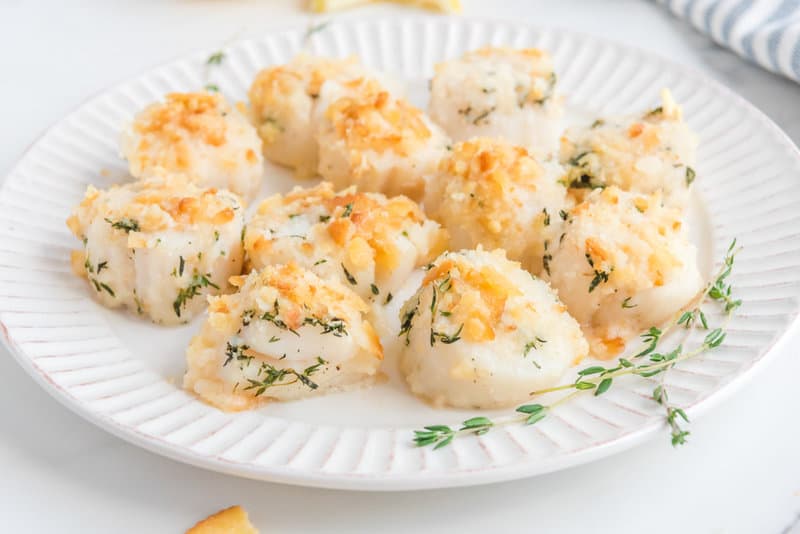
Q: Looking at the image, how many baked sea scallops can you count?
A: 11